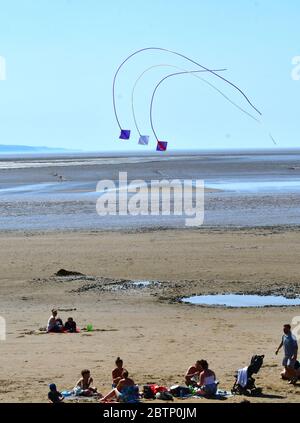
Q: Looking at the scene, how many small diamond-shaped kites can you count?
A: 3